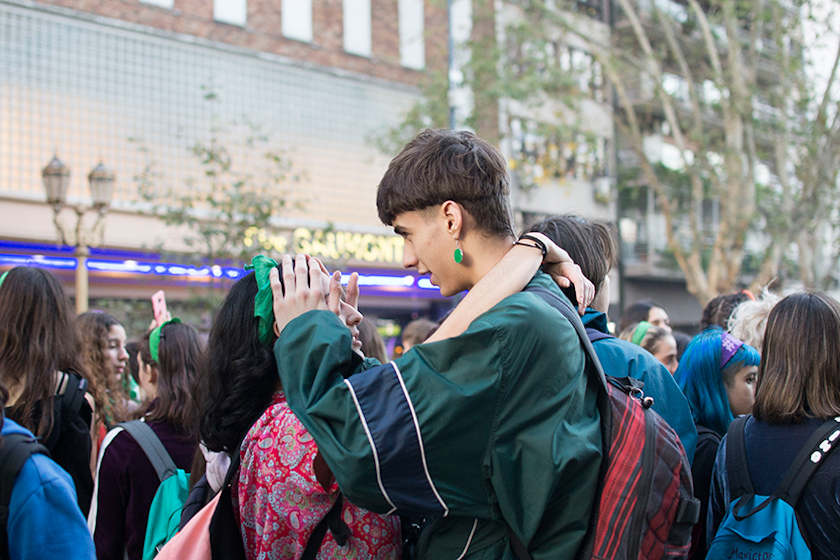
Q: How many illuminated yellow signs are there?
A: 1